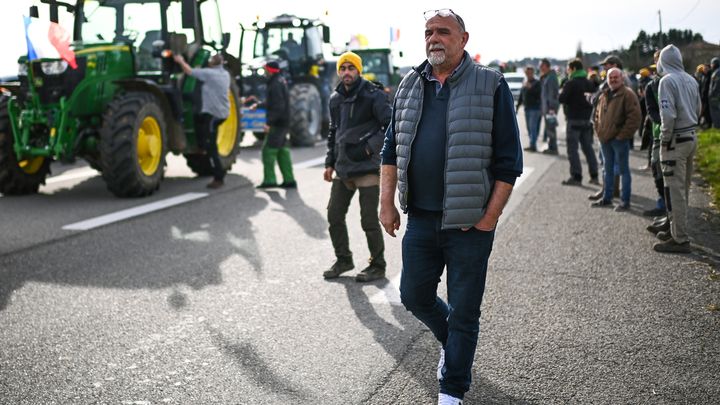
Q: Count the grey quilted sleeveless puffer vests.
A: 1